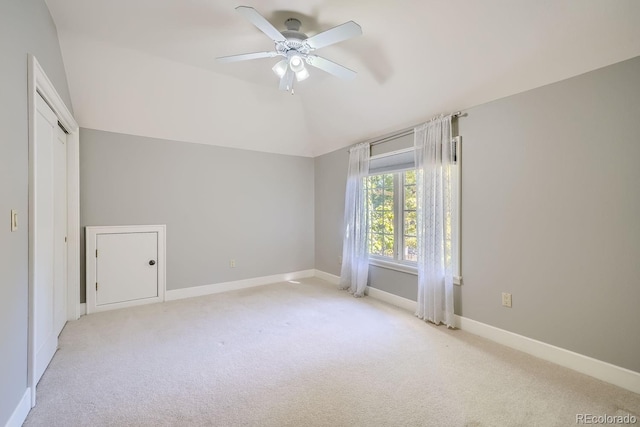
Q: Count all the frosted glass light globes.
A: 3